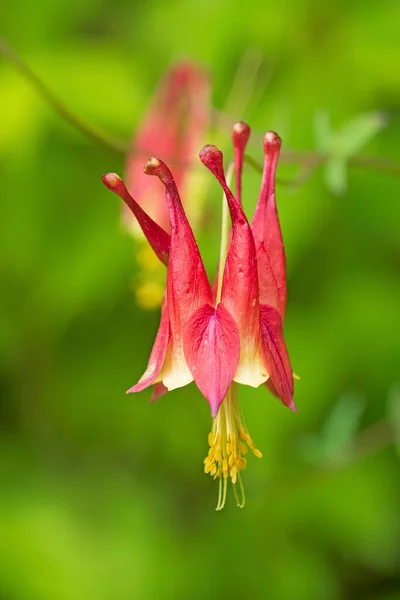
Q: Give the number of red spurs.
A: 5